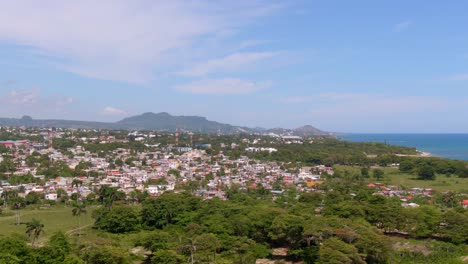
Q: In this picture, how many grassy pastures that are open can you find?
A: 2